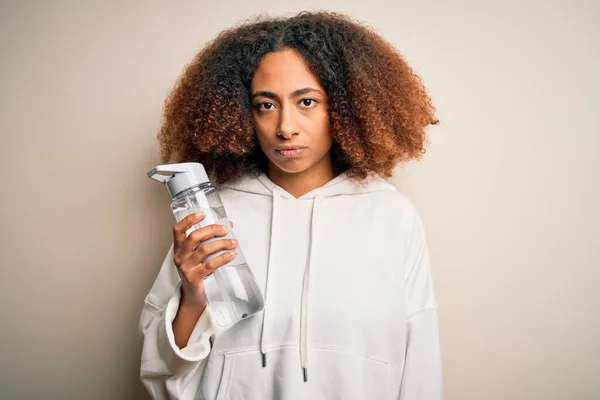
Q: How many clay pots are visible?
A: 0